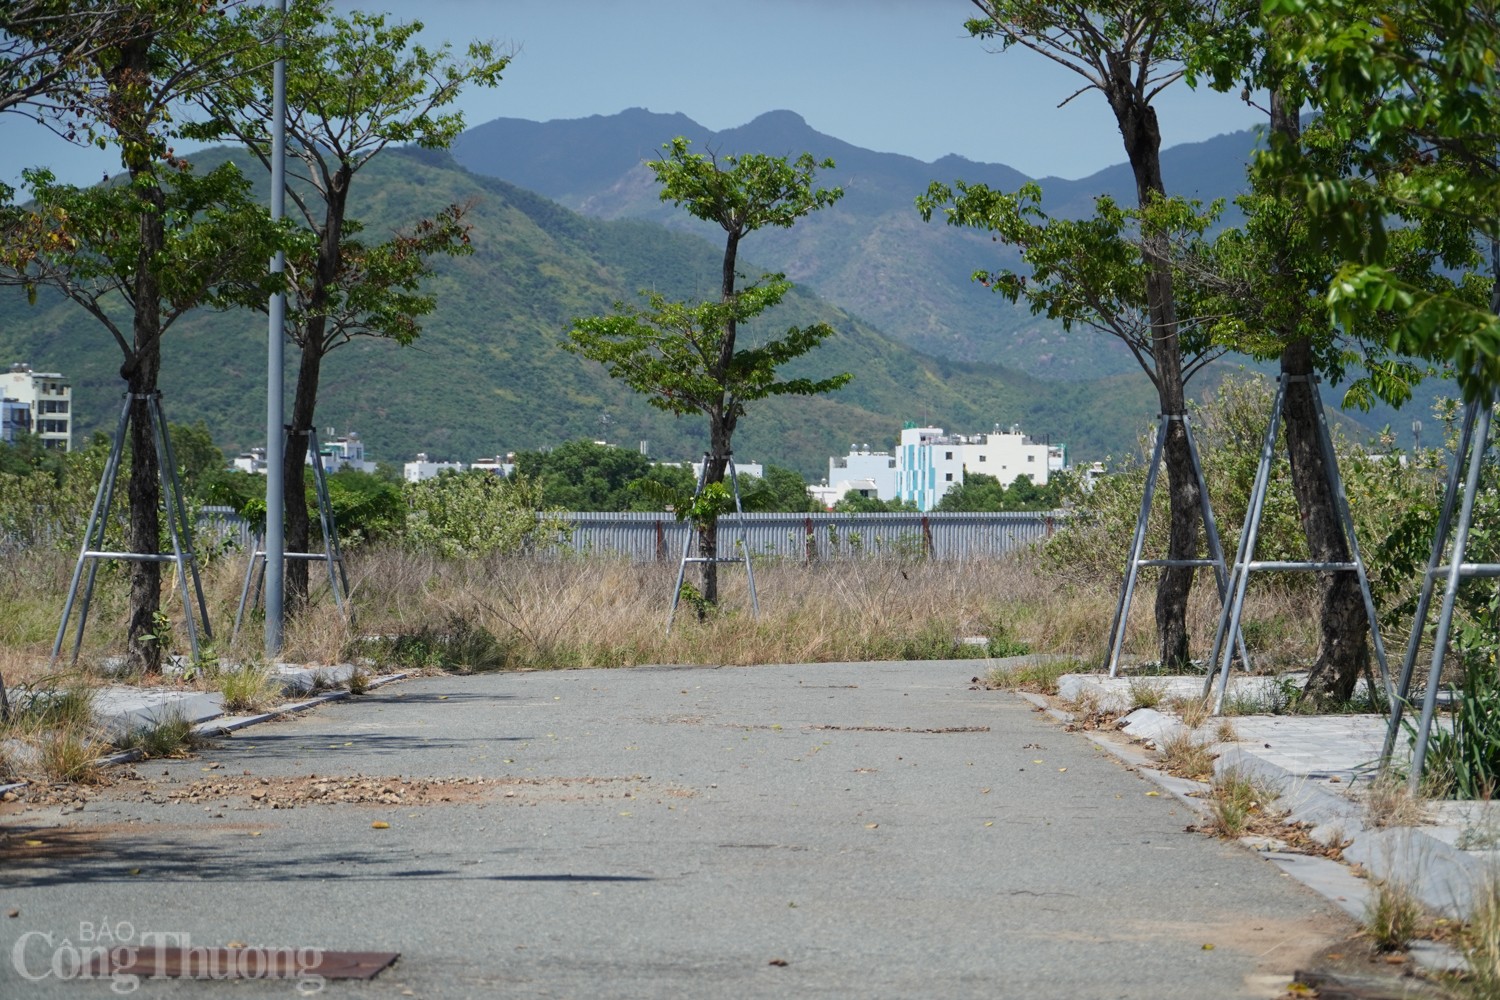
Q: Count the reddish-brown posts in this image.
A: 4